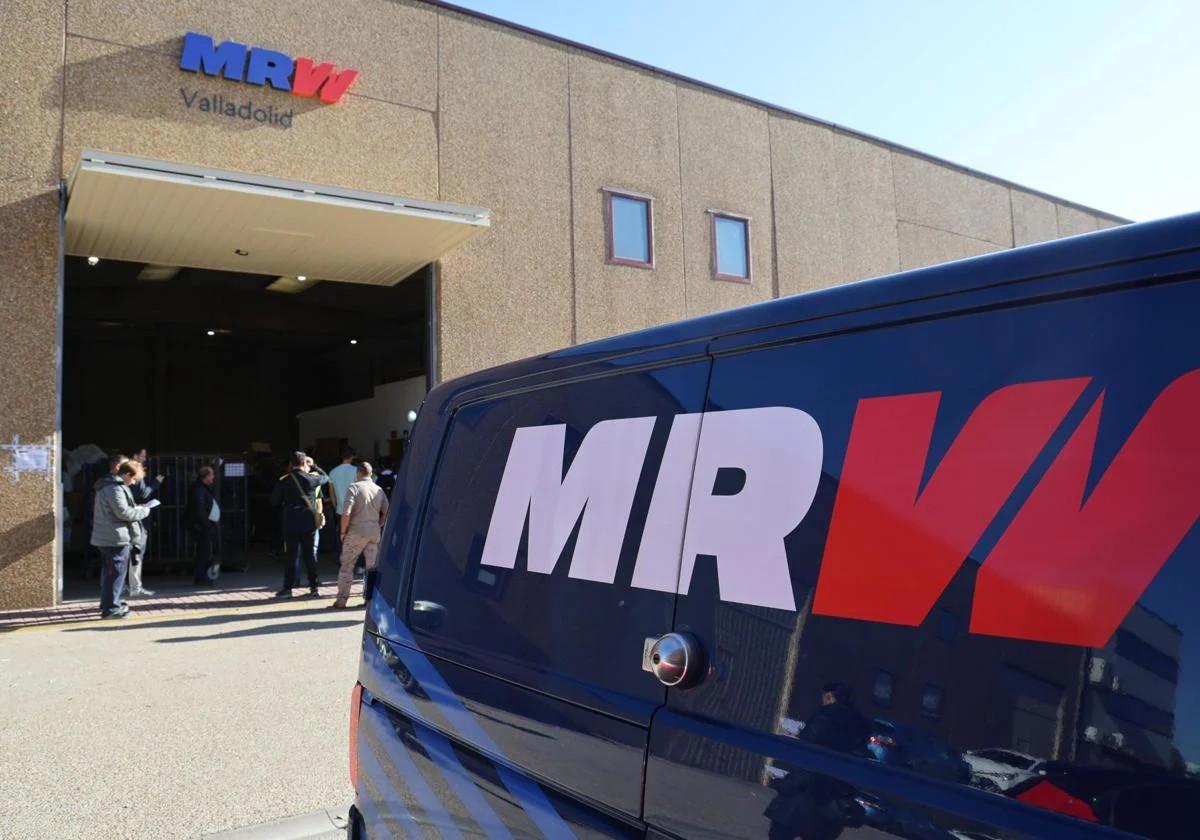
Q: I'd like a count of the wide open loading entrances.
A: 1